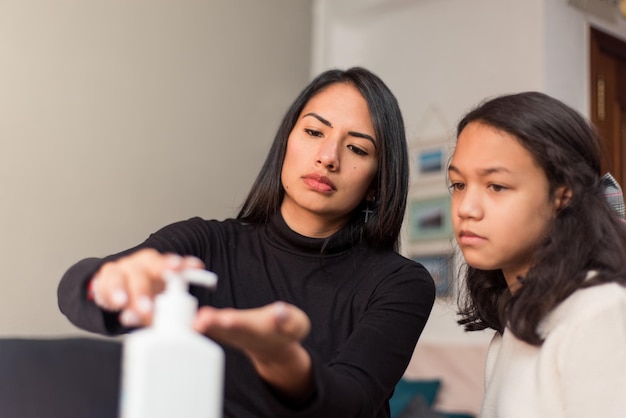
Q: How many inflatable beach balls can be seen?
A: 0